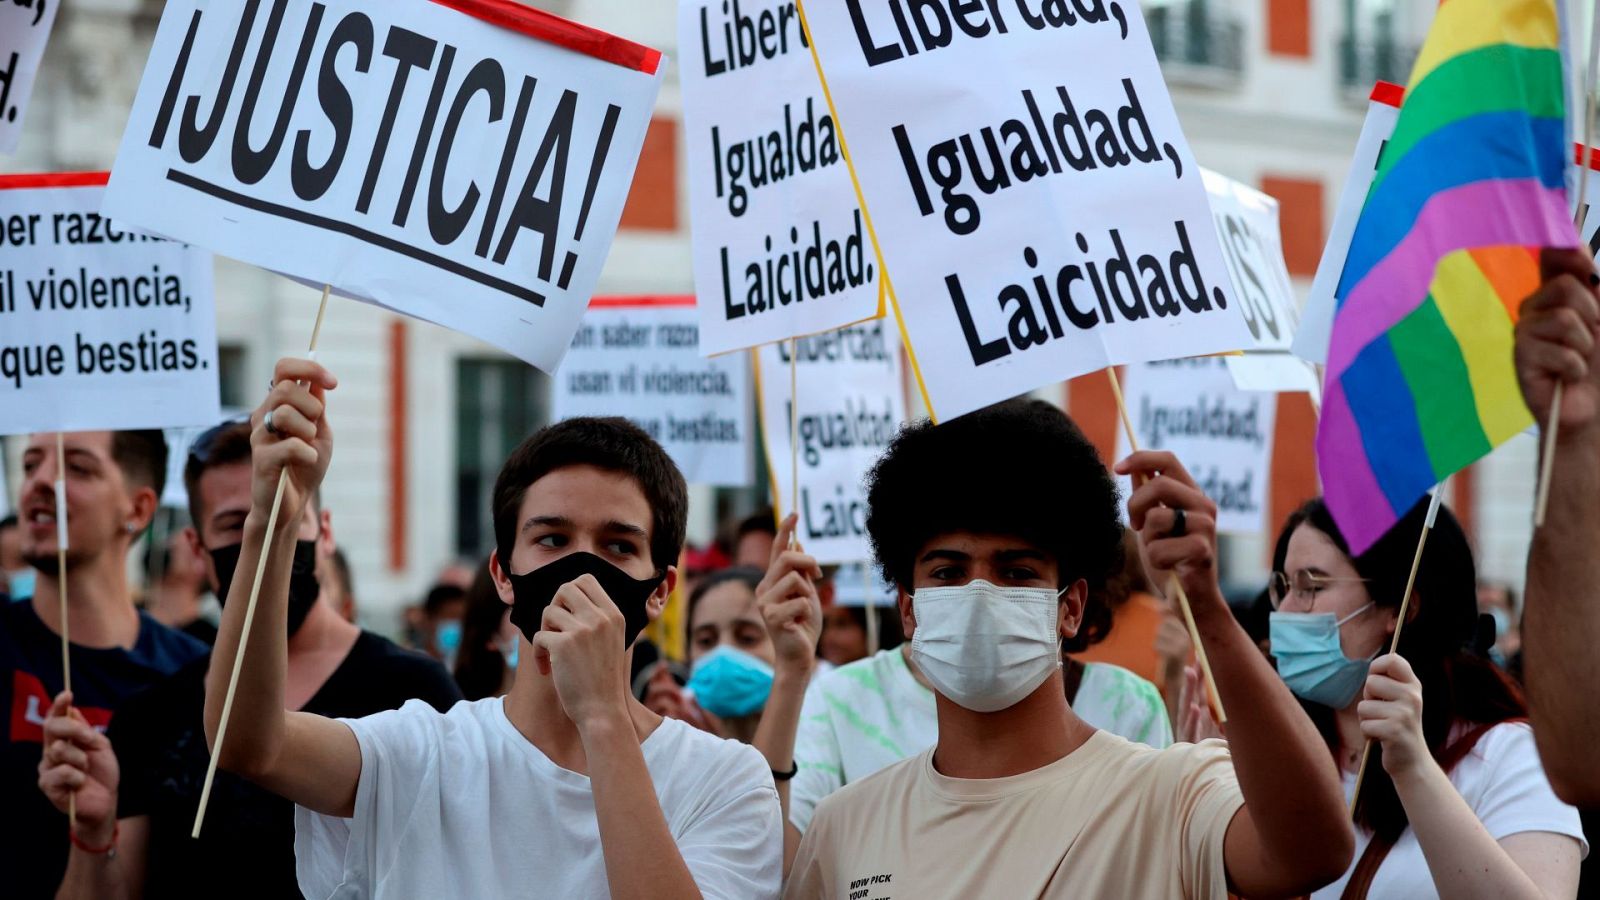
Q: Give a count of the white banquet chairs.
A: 0